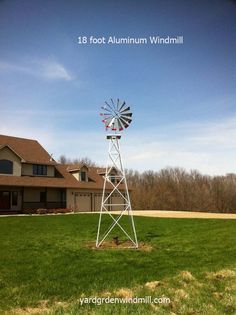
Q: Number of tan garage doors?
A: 3